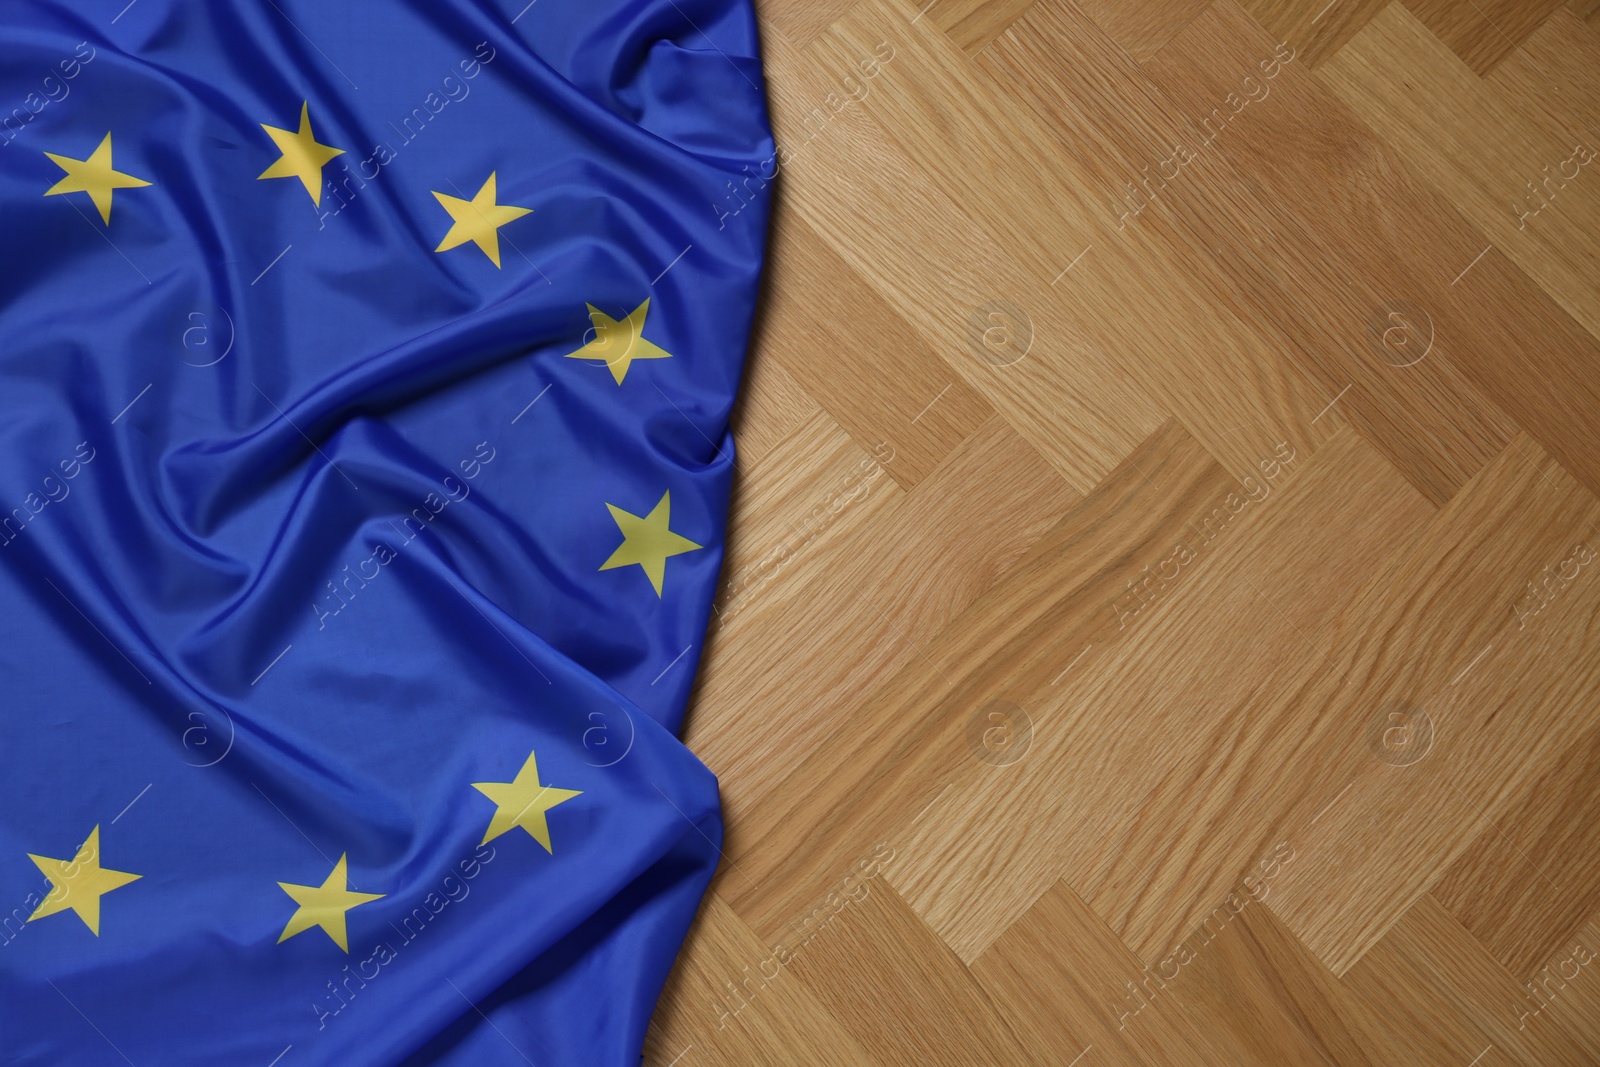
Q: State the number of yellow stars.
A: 8